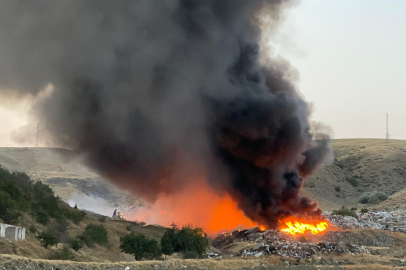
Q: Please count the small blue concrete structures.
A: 0